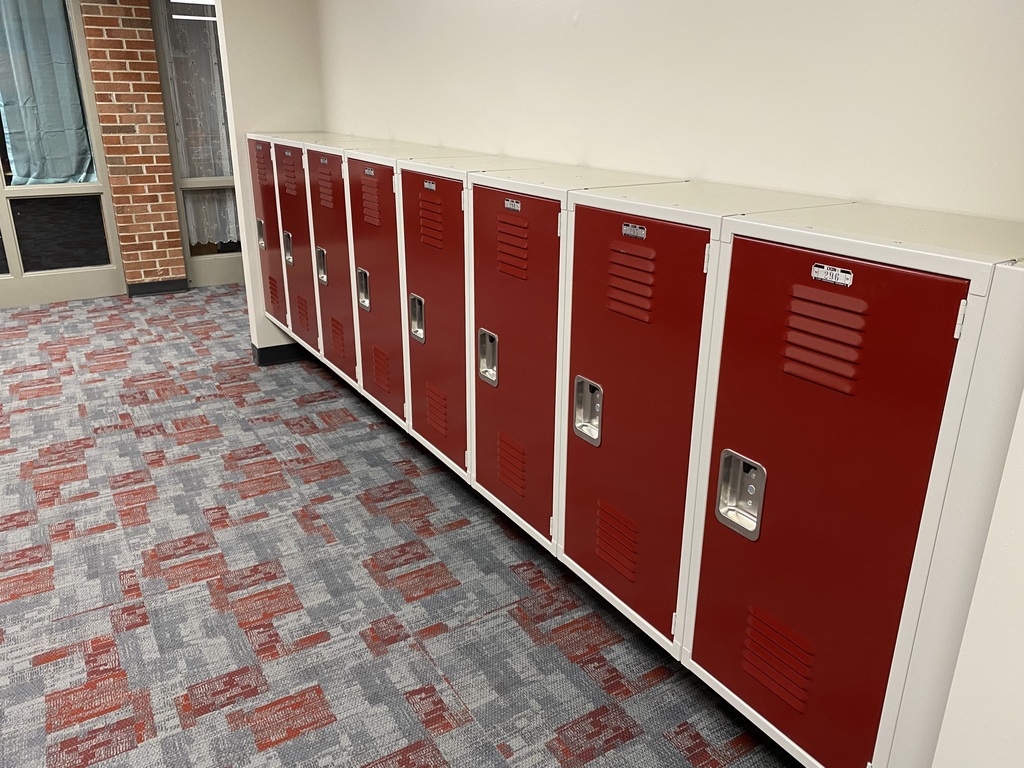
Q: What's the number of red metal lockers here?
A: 8